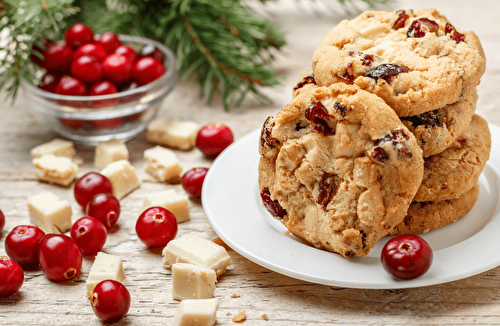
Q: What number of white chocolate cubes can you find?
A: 12